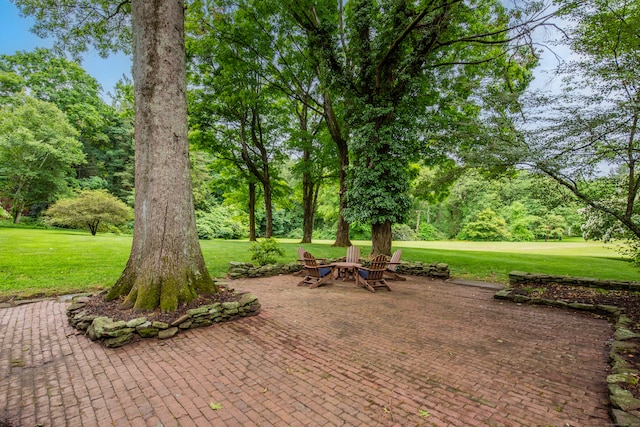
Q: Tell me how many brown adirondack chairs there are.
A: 5